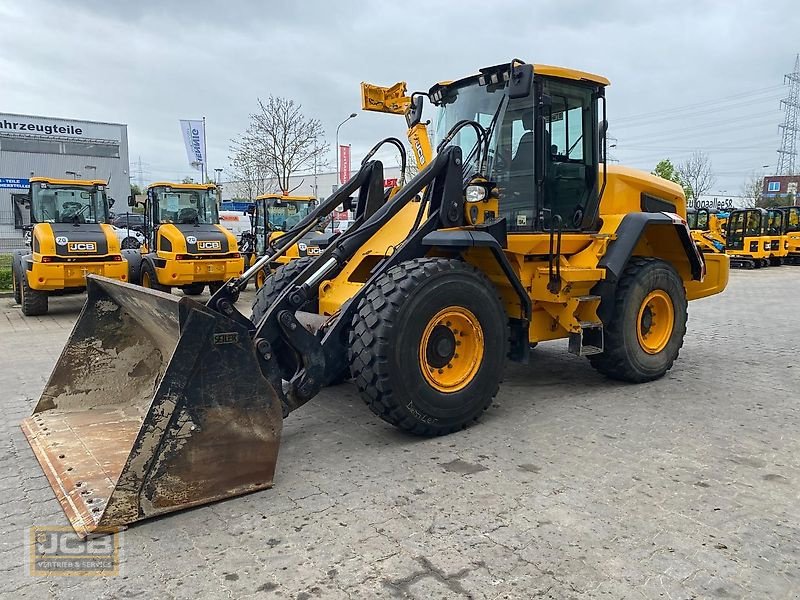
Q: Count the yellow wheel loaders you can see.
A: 4